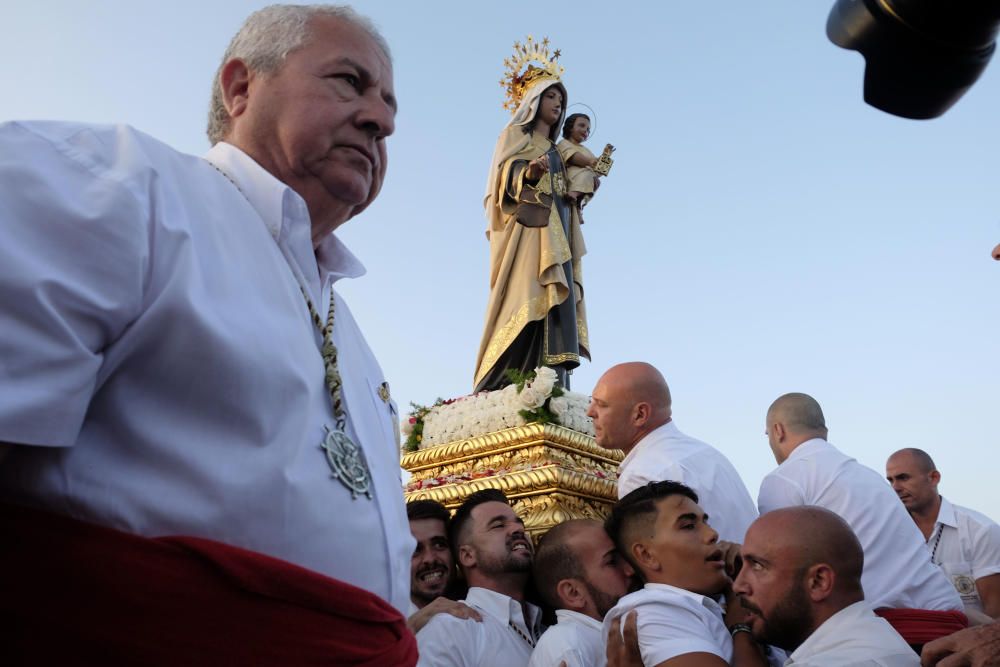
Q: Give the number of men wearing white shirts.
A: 9